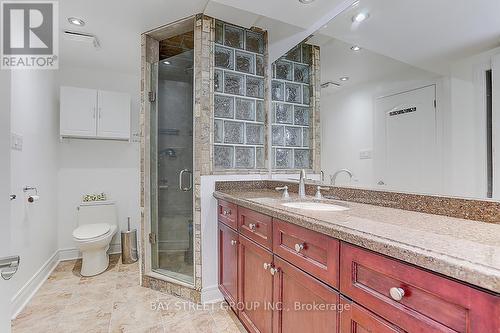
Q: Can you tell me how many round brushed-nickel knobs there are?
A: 7